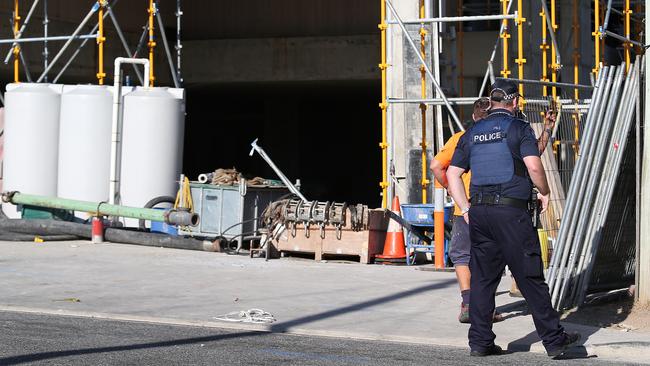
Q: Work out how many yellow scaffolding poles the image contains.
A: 12